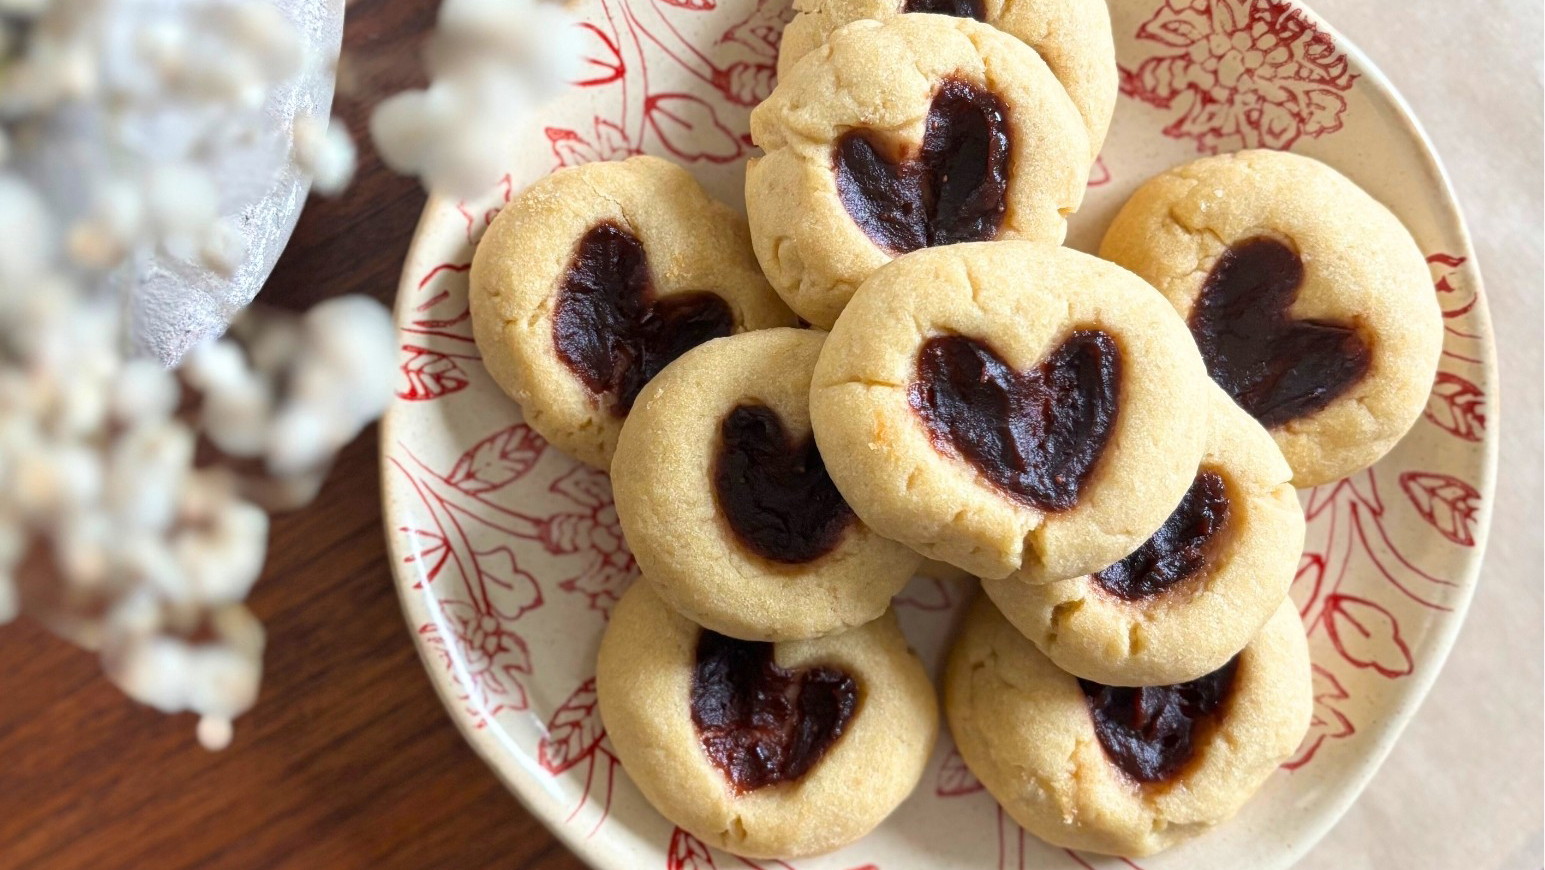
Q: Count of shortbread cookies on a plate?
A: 9